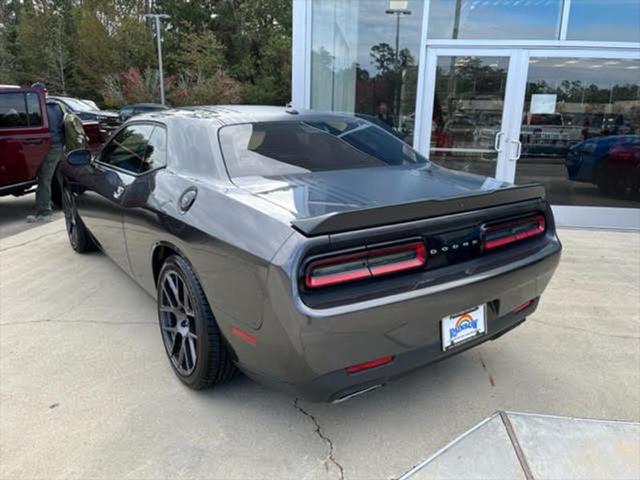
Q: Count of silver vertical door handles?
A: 2